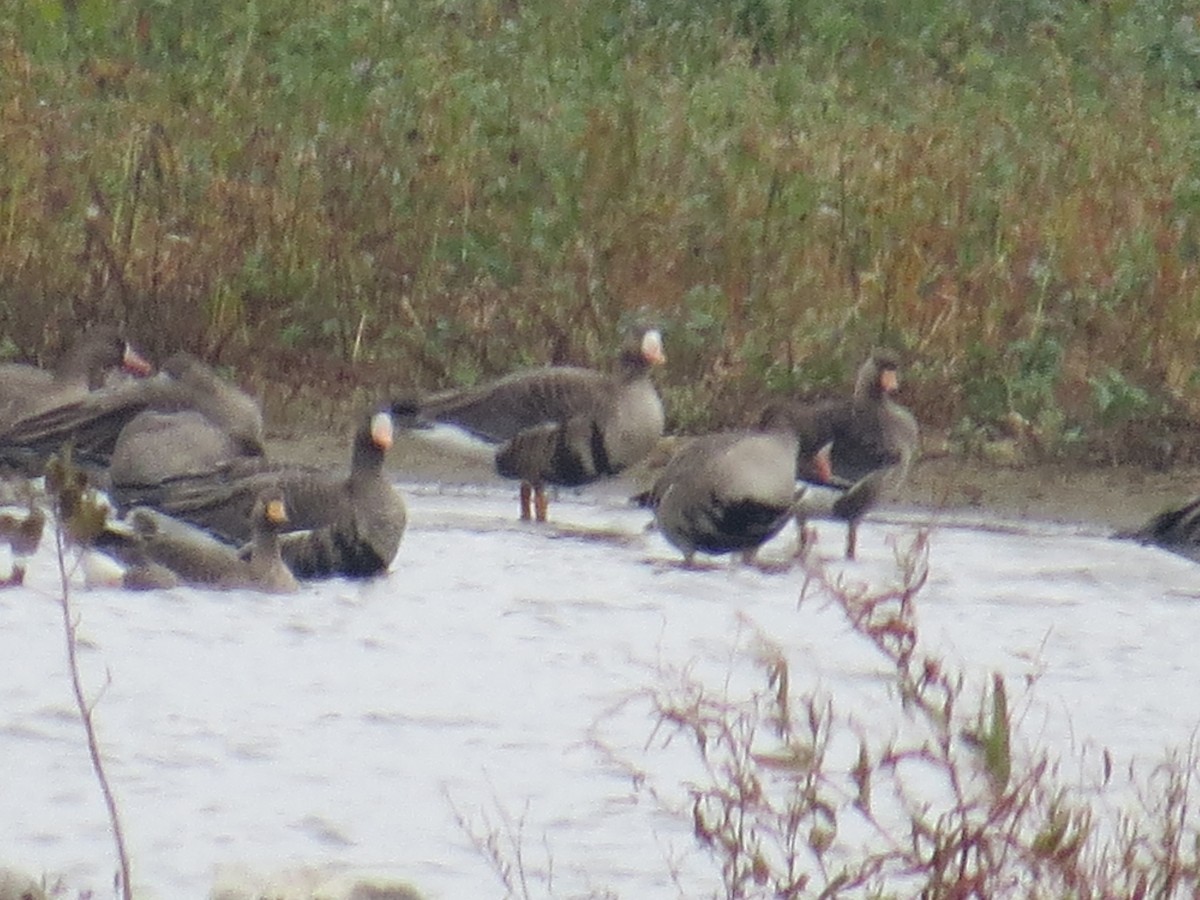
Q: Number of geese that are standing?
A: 3